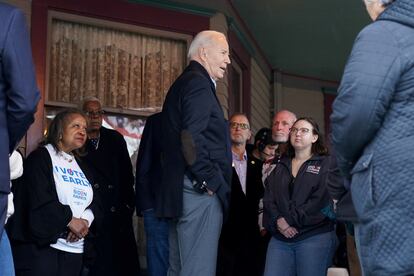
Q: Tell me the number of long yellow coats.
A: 0